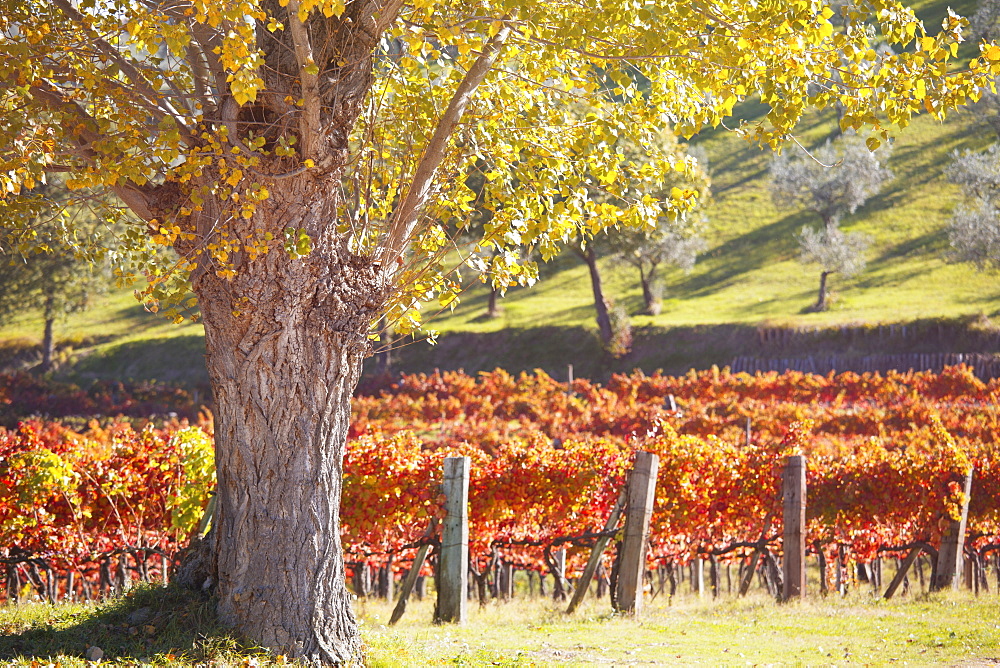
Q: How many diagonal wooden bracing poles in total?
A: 4